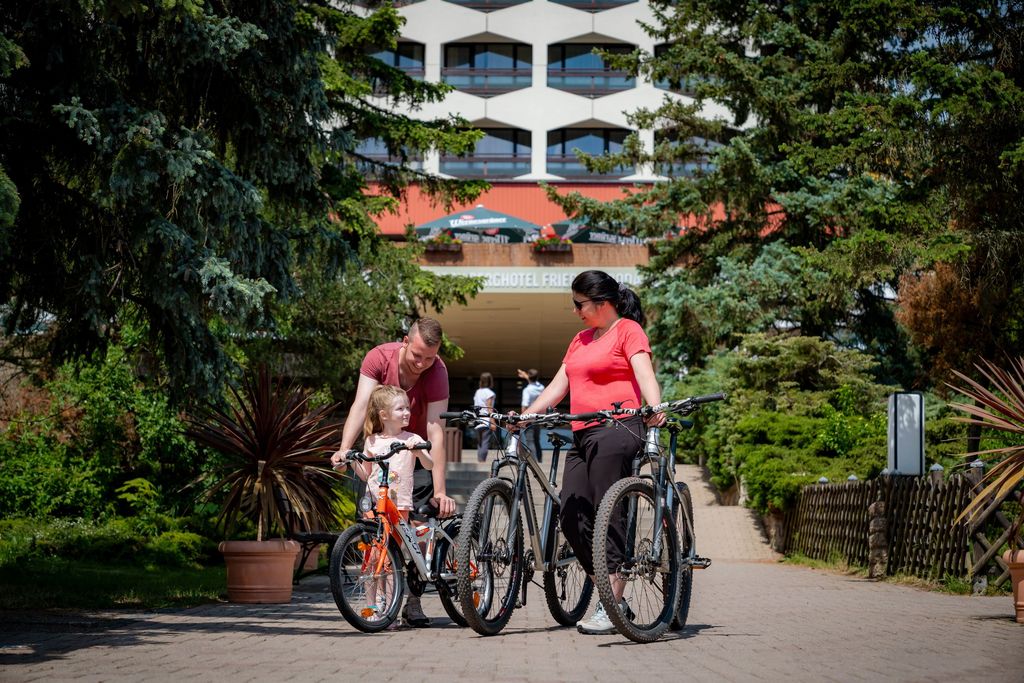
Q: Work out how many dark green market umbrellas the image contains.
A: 2